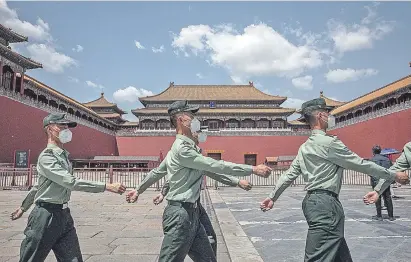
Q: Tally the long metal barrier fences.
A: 1